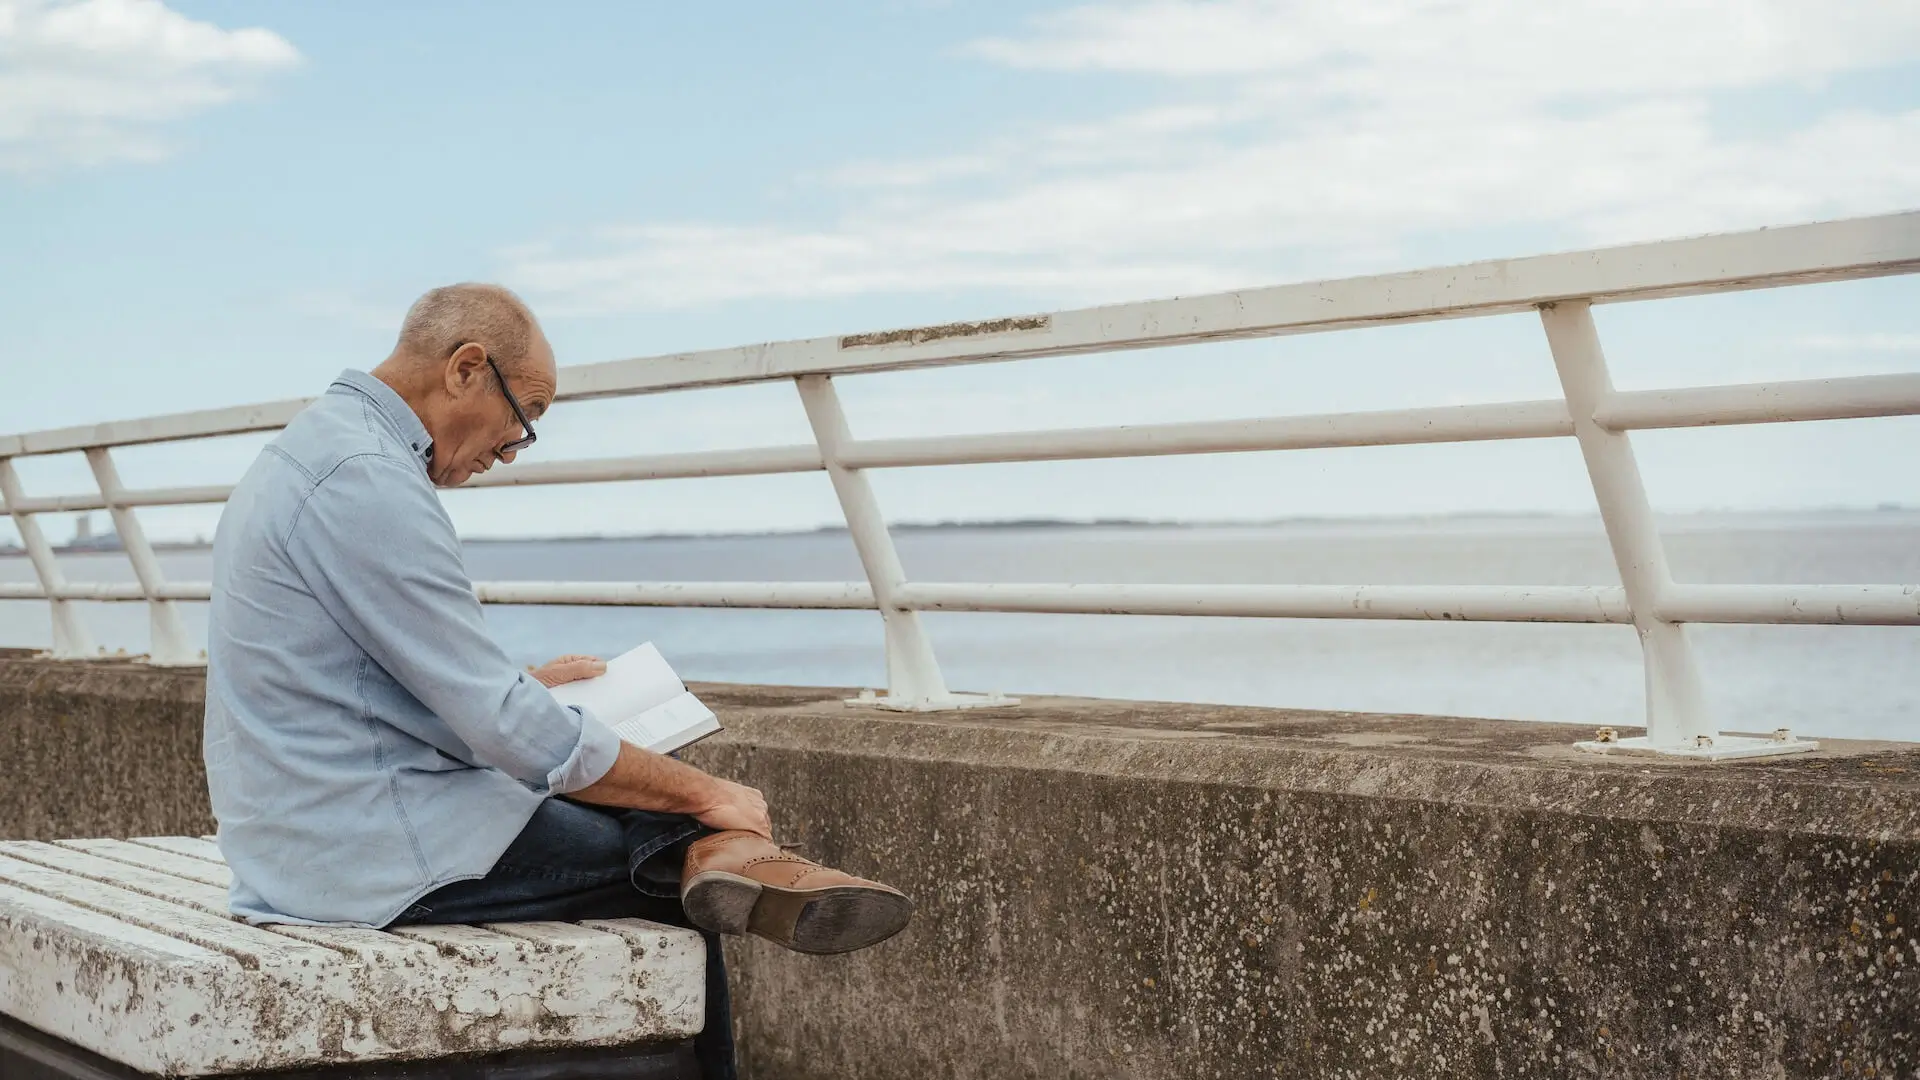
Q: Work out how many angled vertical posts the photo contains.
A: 4